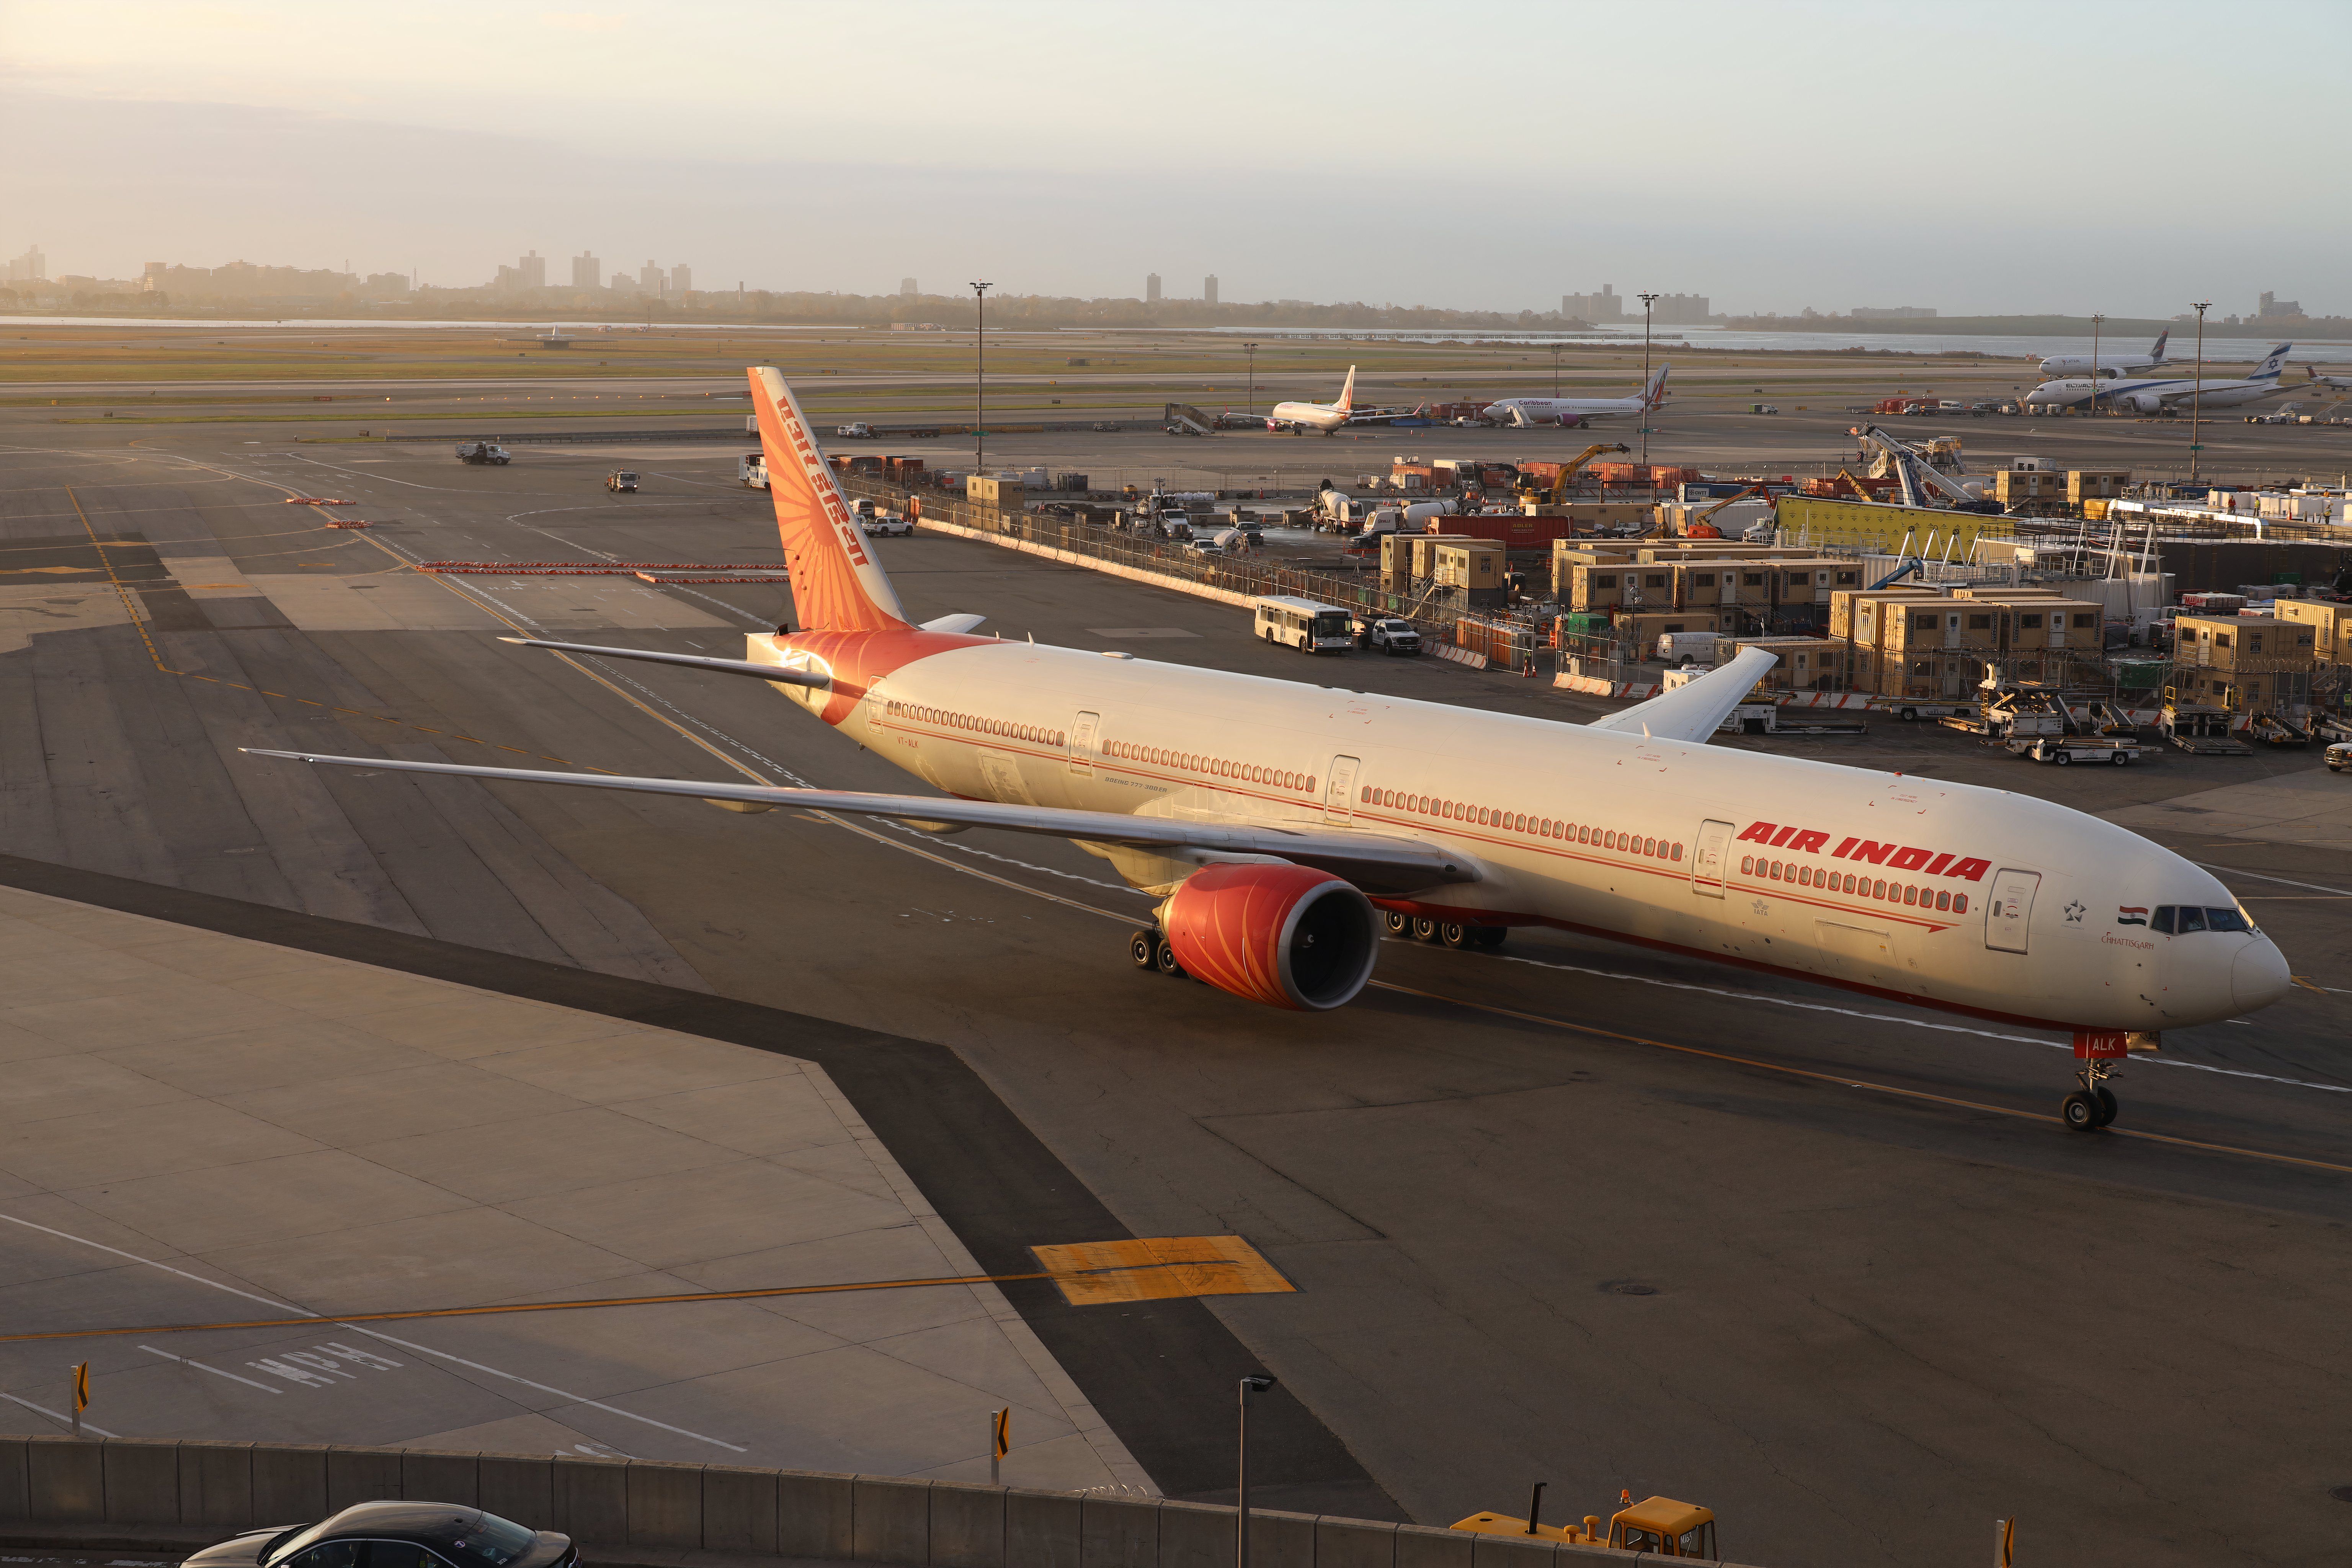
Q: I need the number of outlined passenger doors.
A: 5